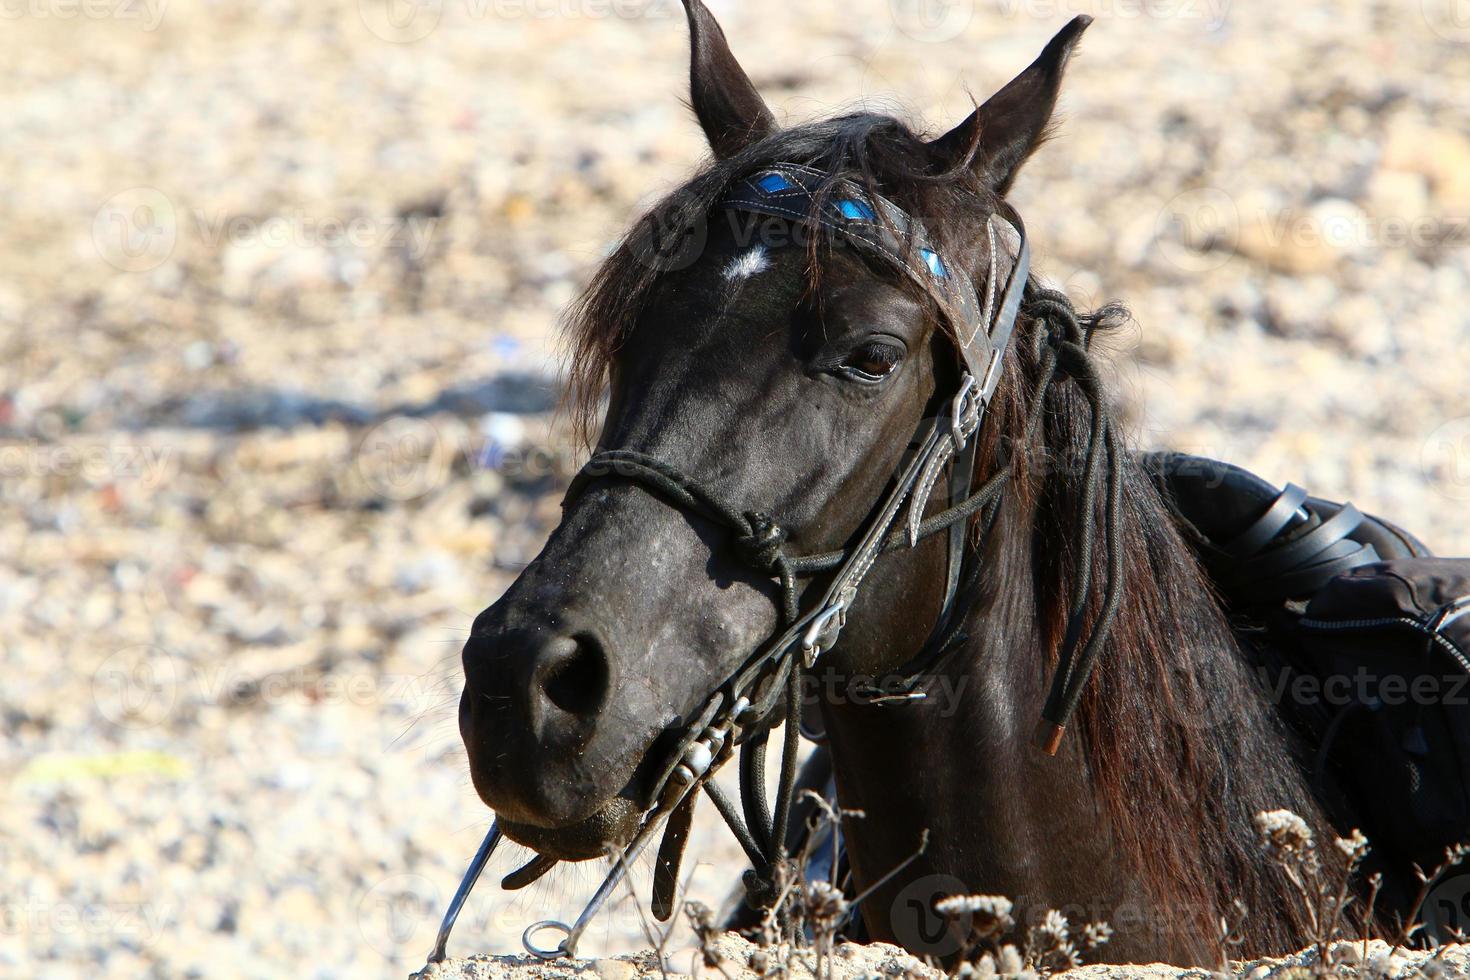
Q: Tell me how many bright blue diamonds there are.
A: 3